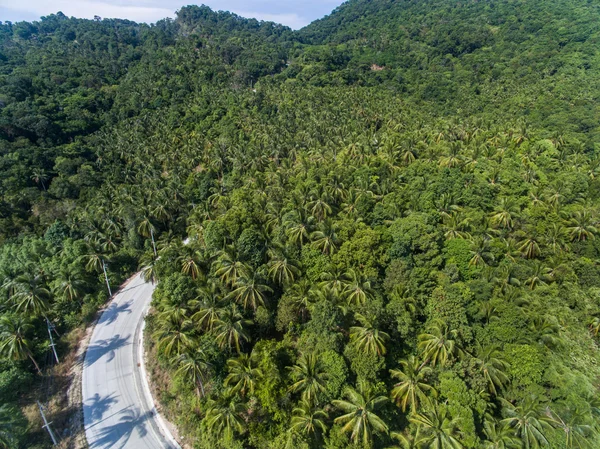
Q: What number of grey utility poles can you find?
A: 4